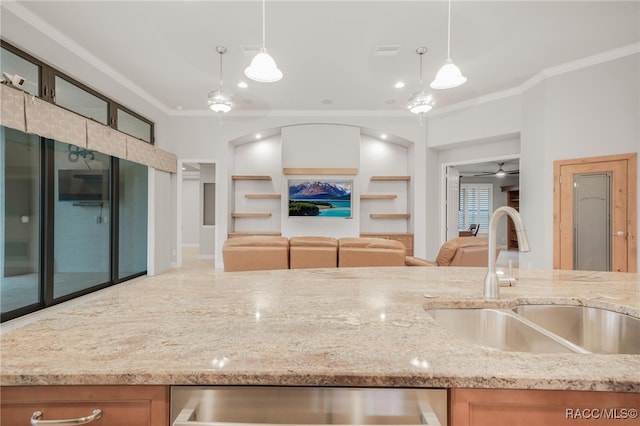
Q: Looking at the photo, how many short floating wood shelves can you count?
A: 6